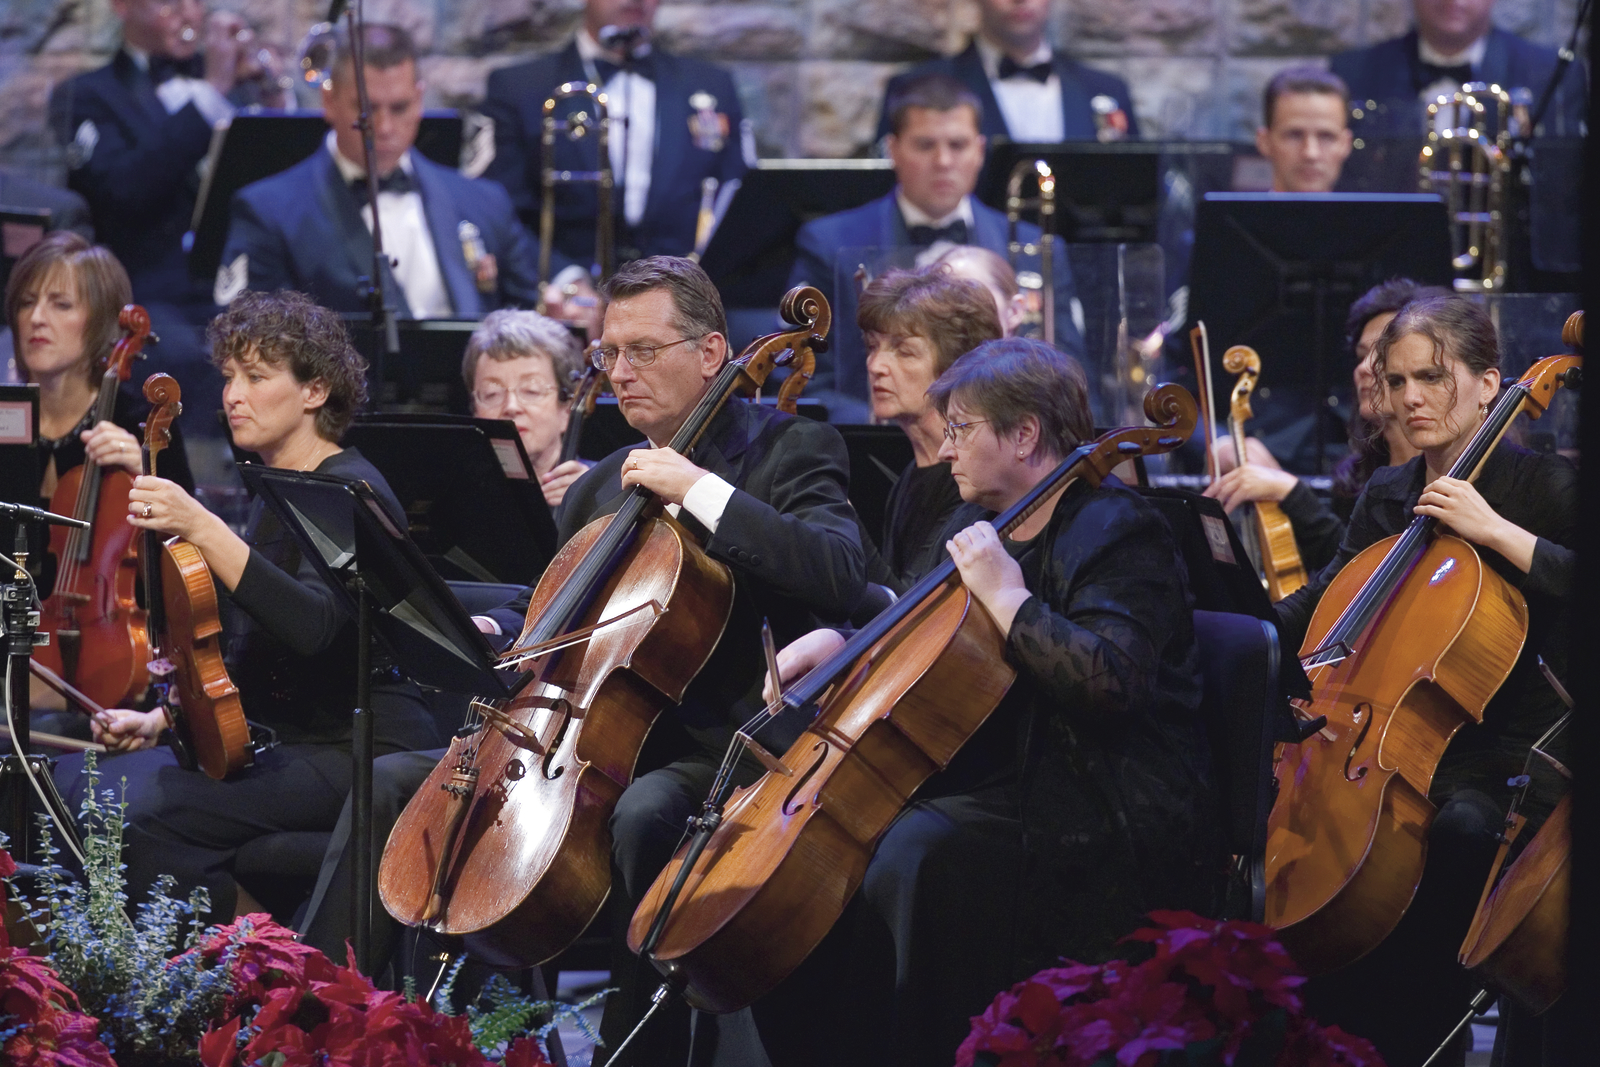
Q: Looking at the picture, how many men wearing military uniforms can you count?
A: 7